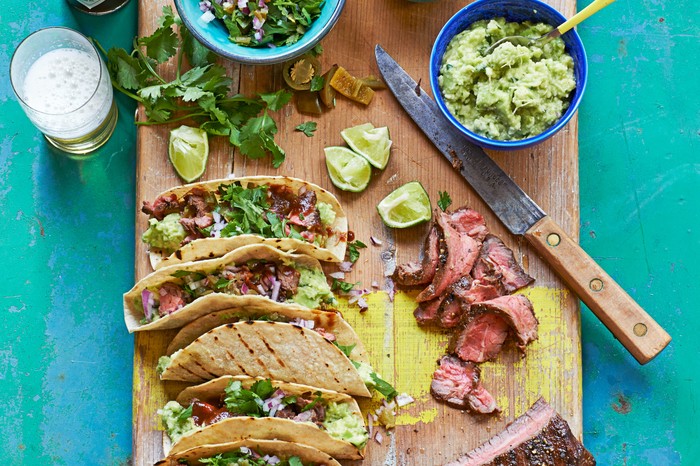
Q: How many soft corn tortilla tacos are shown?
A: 5